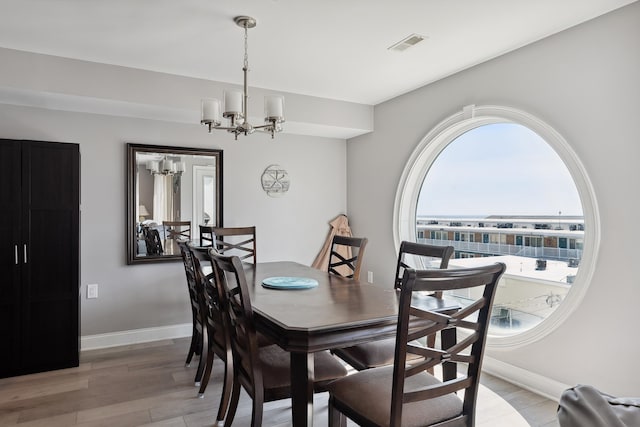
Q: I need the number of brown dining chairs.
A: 7